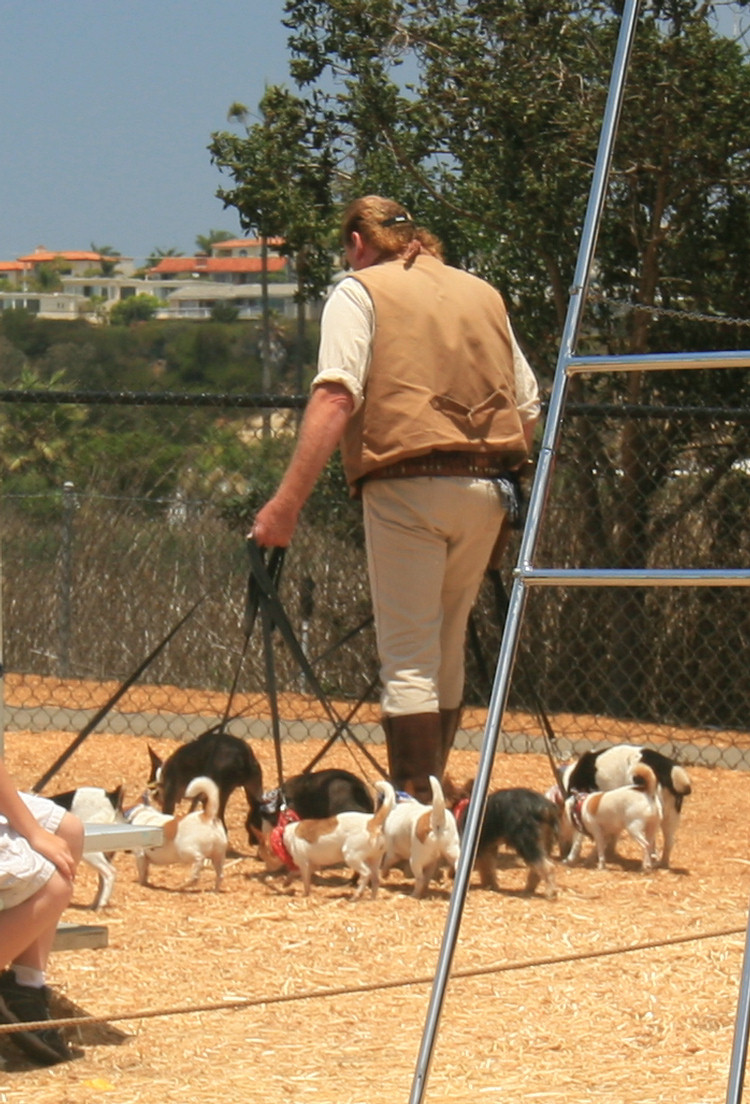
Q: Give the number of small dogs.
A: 9